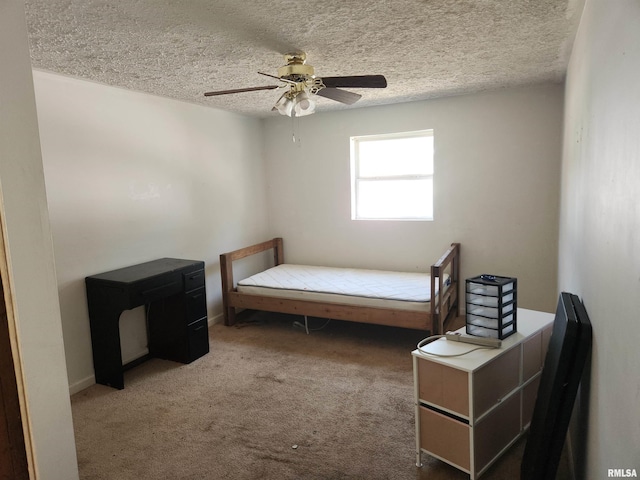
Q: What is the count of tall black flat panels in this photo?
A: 2